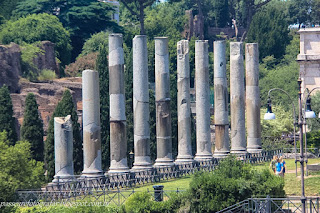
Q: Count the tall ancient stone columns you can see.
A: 10